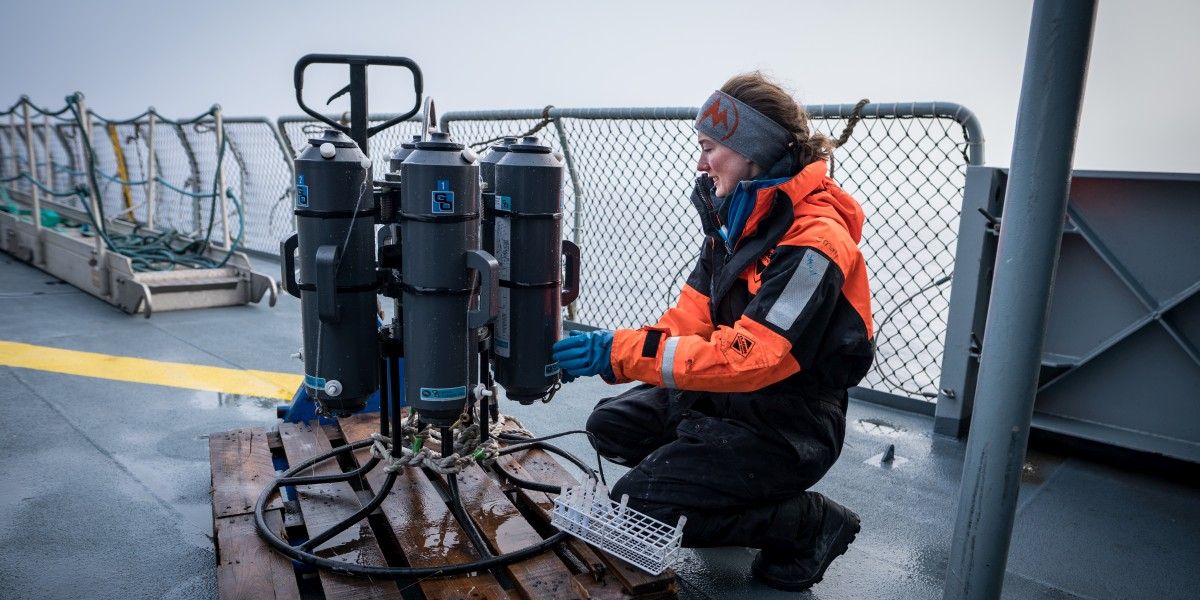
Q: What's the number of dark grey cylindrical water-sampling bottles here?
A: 5